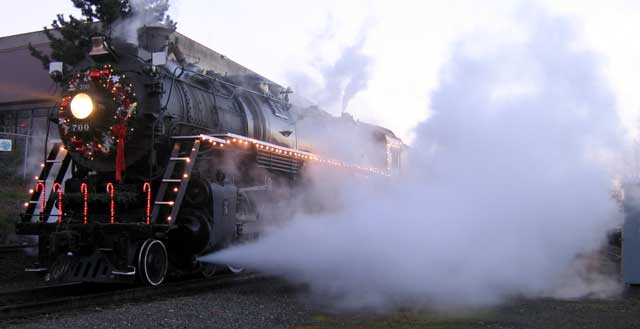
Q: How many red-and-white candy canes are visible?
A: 5